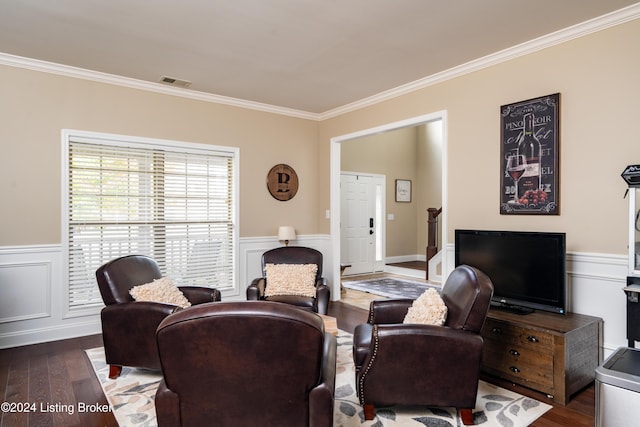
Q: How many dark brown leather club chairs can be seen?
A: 4